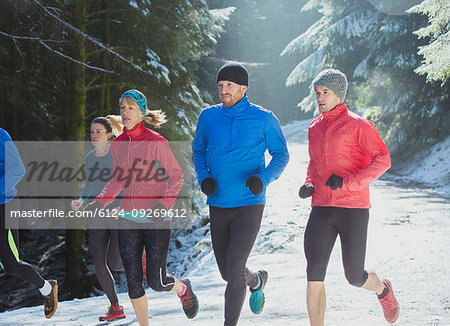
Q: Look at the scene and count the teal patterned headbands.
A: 1